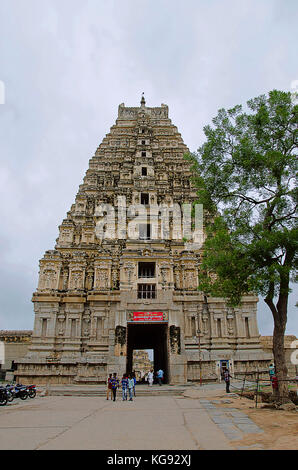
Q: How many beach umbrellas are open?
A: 0